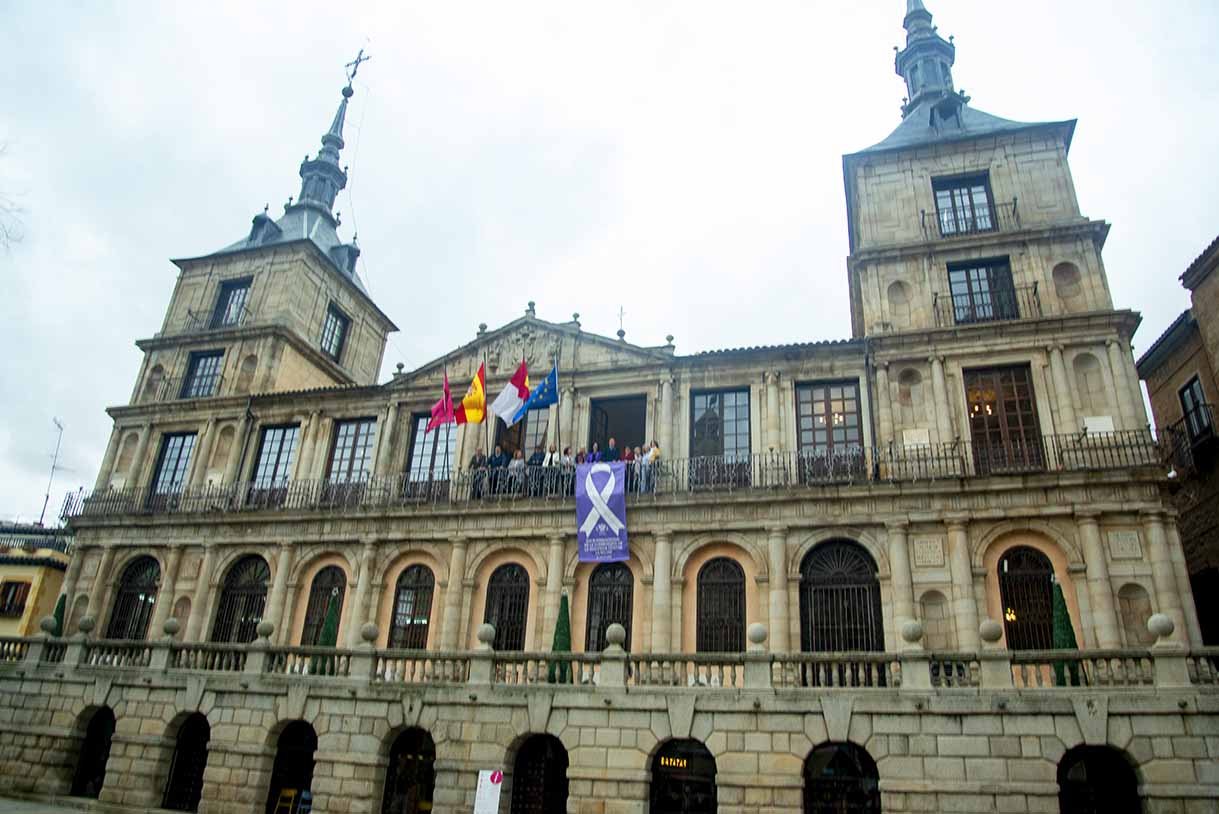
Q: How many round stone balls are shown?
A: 11